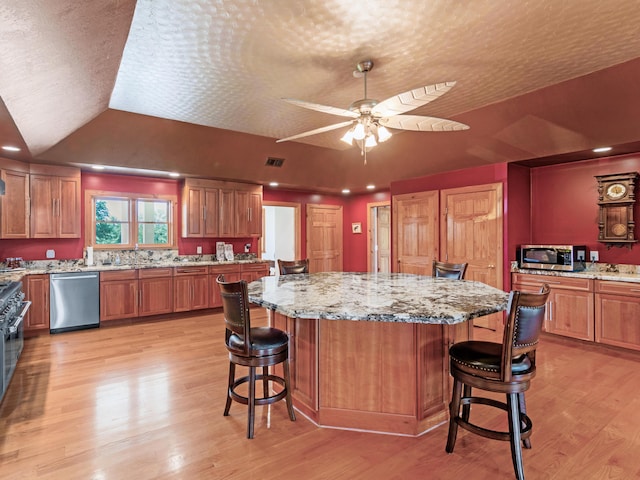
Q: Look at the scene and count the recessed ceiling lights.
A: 7